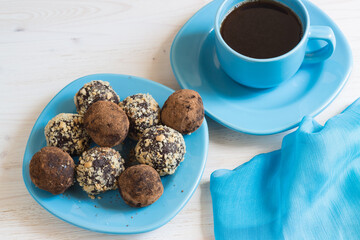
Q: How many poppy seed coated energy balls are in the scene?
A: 0